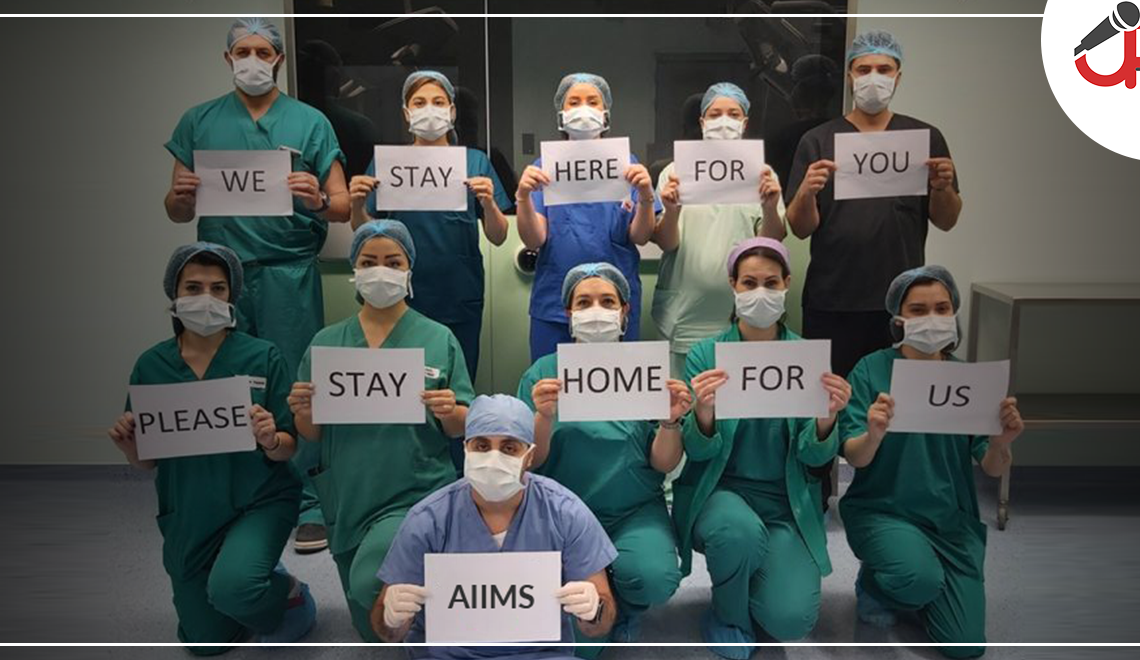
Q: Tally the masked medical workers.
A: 11